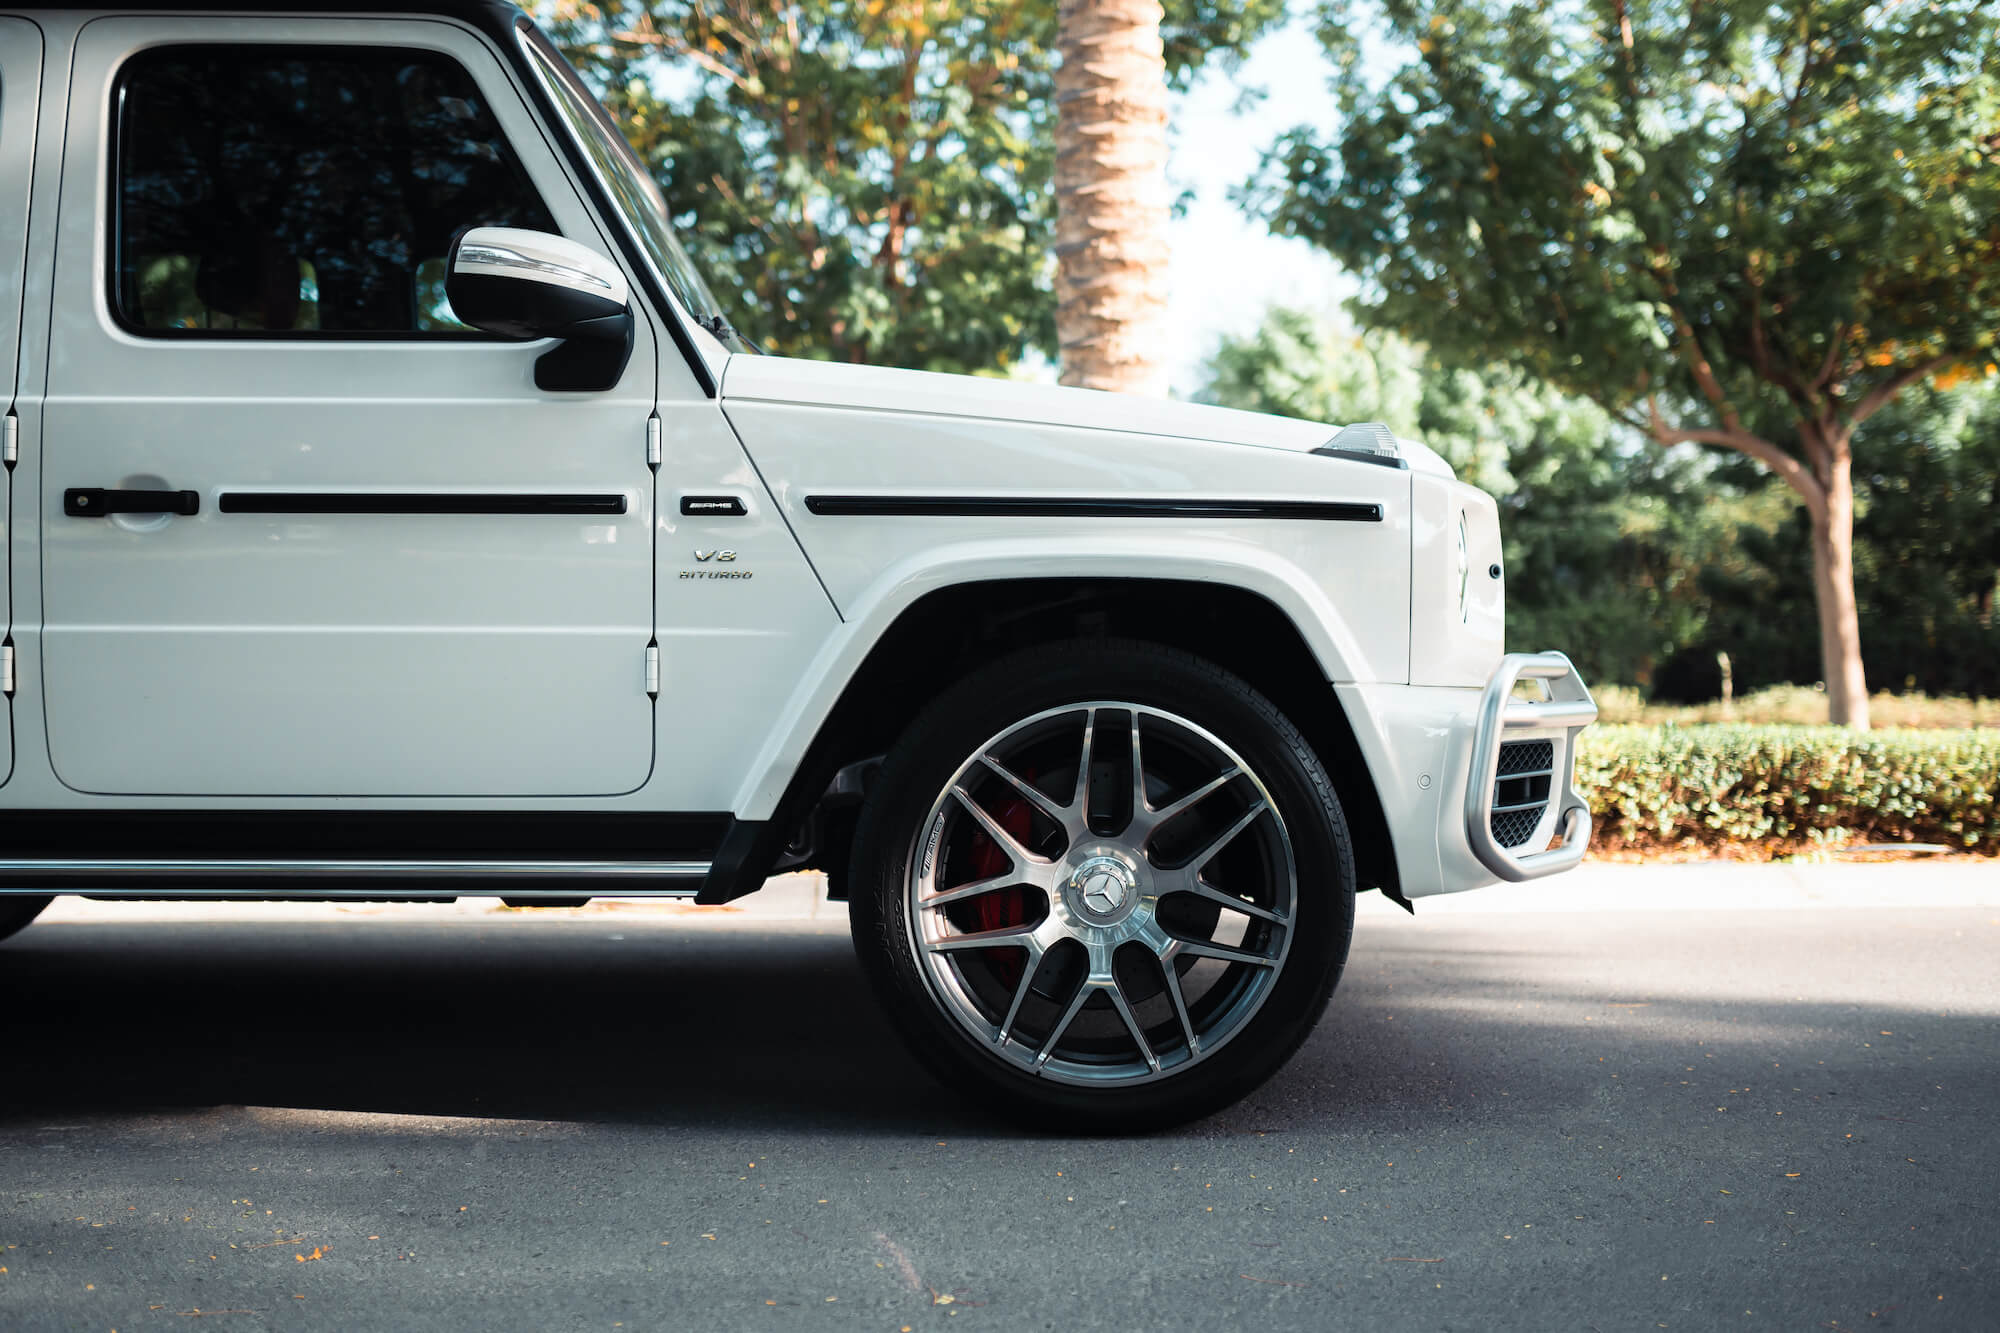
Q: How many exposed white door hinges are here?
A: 4